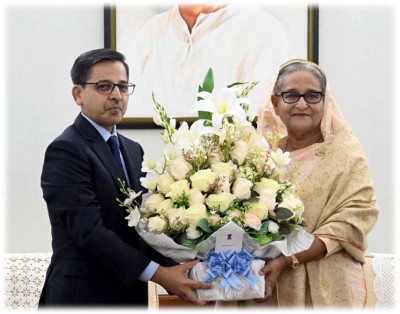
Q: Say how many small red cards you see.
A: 0